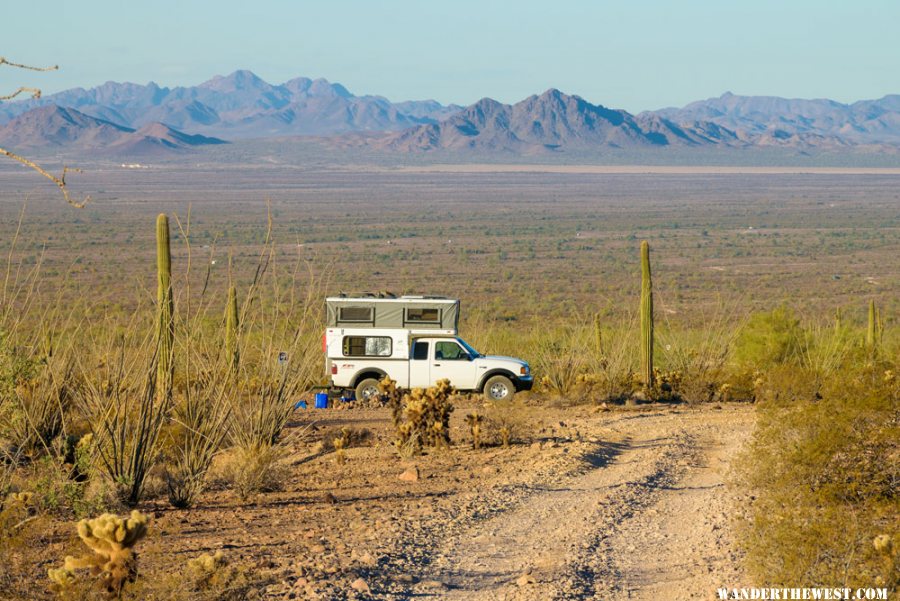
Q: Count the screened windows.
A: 2